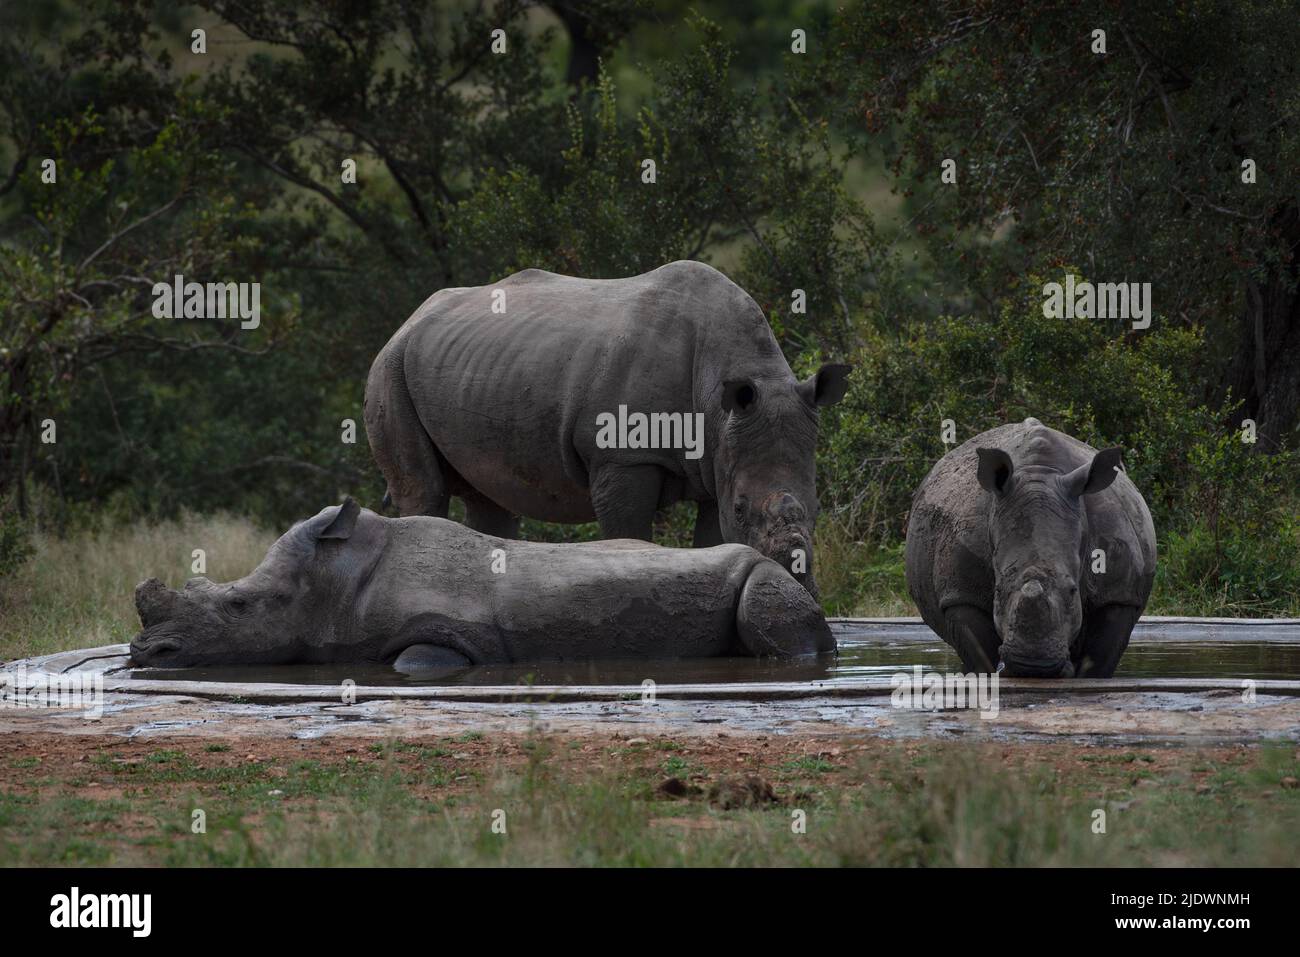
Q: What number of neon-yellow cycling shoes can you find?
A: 0